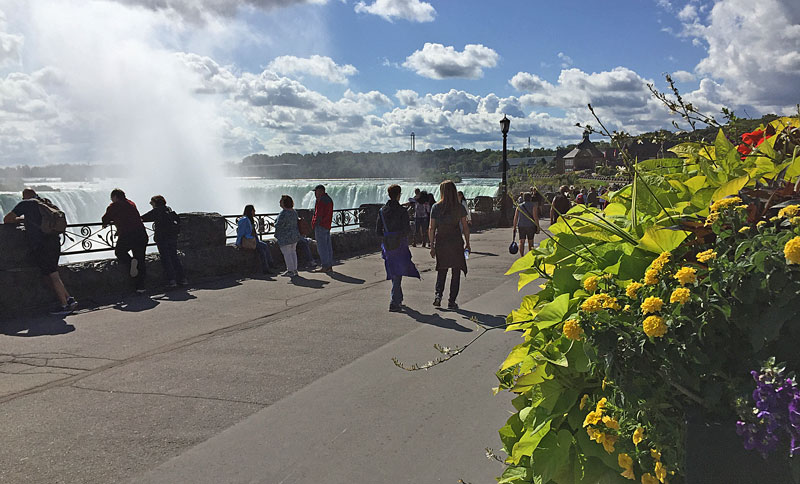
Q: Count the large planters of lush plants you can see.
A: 1